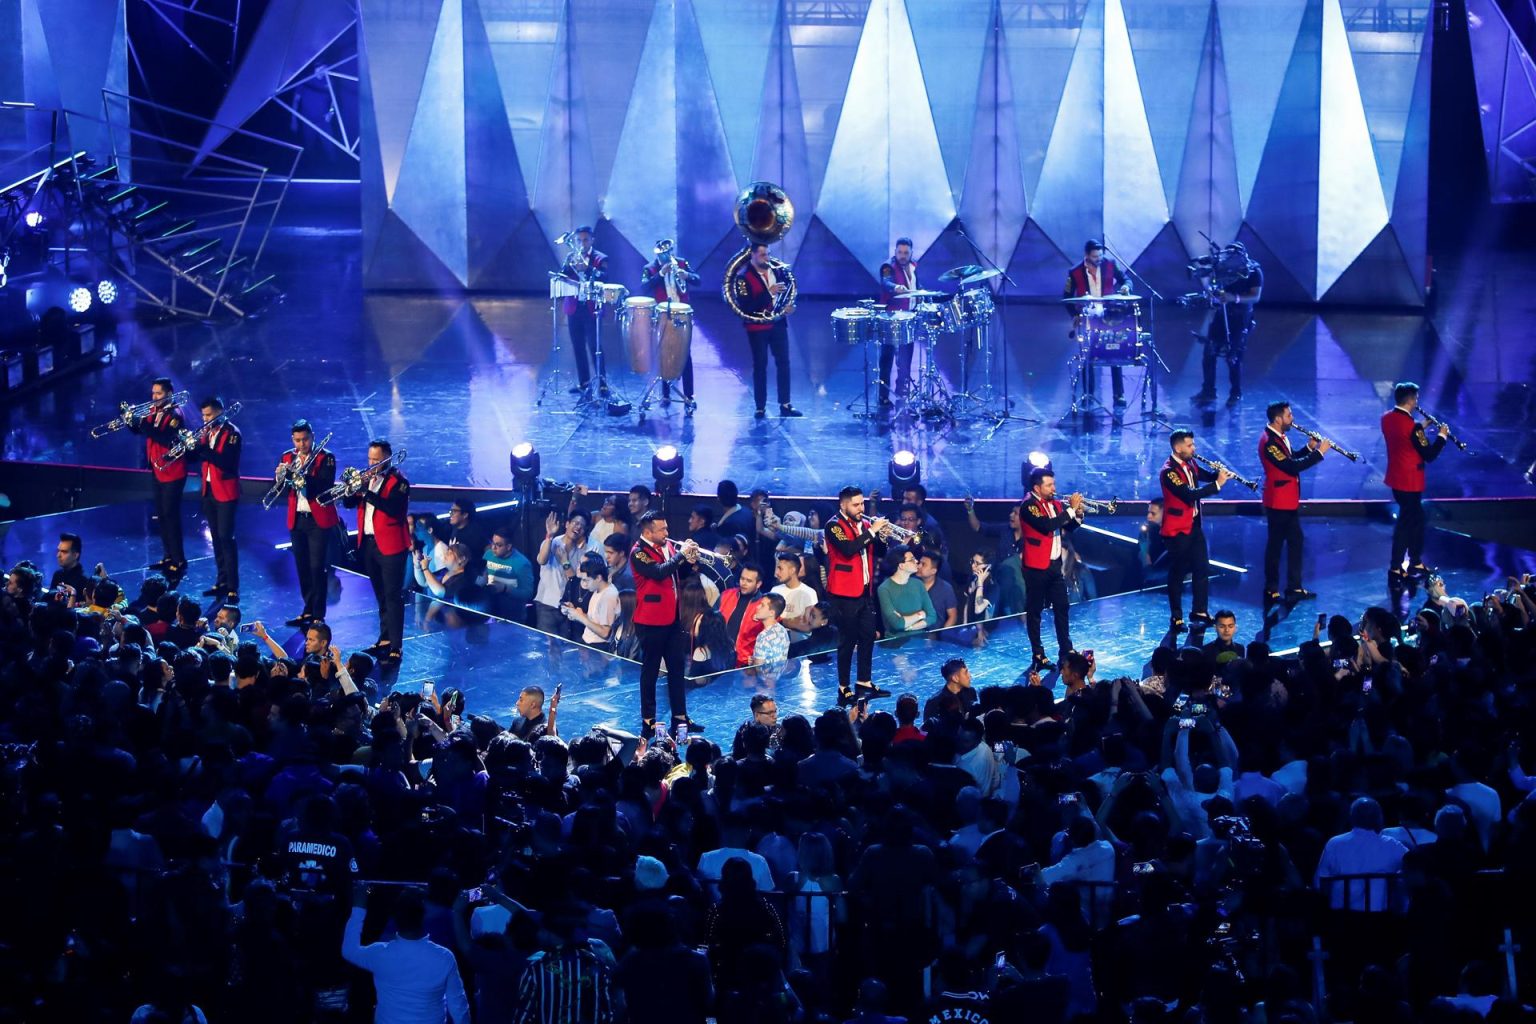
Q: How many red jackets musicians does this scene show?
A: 15